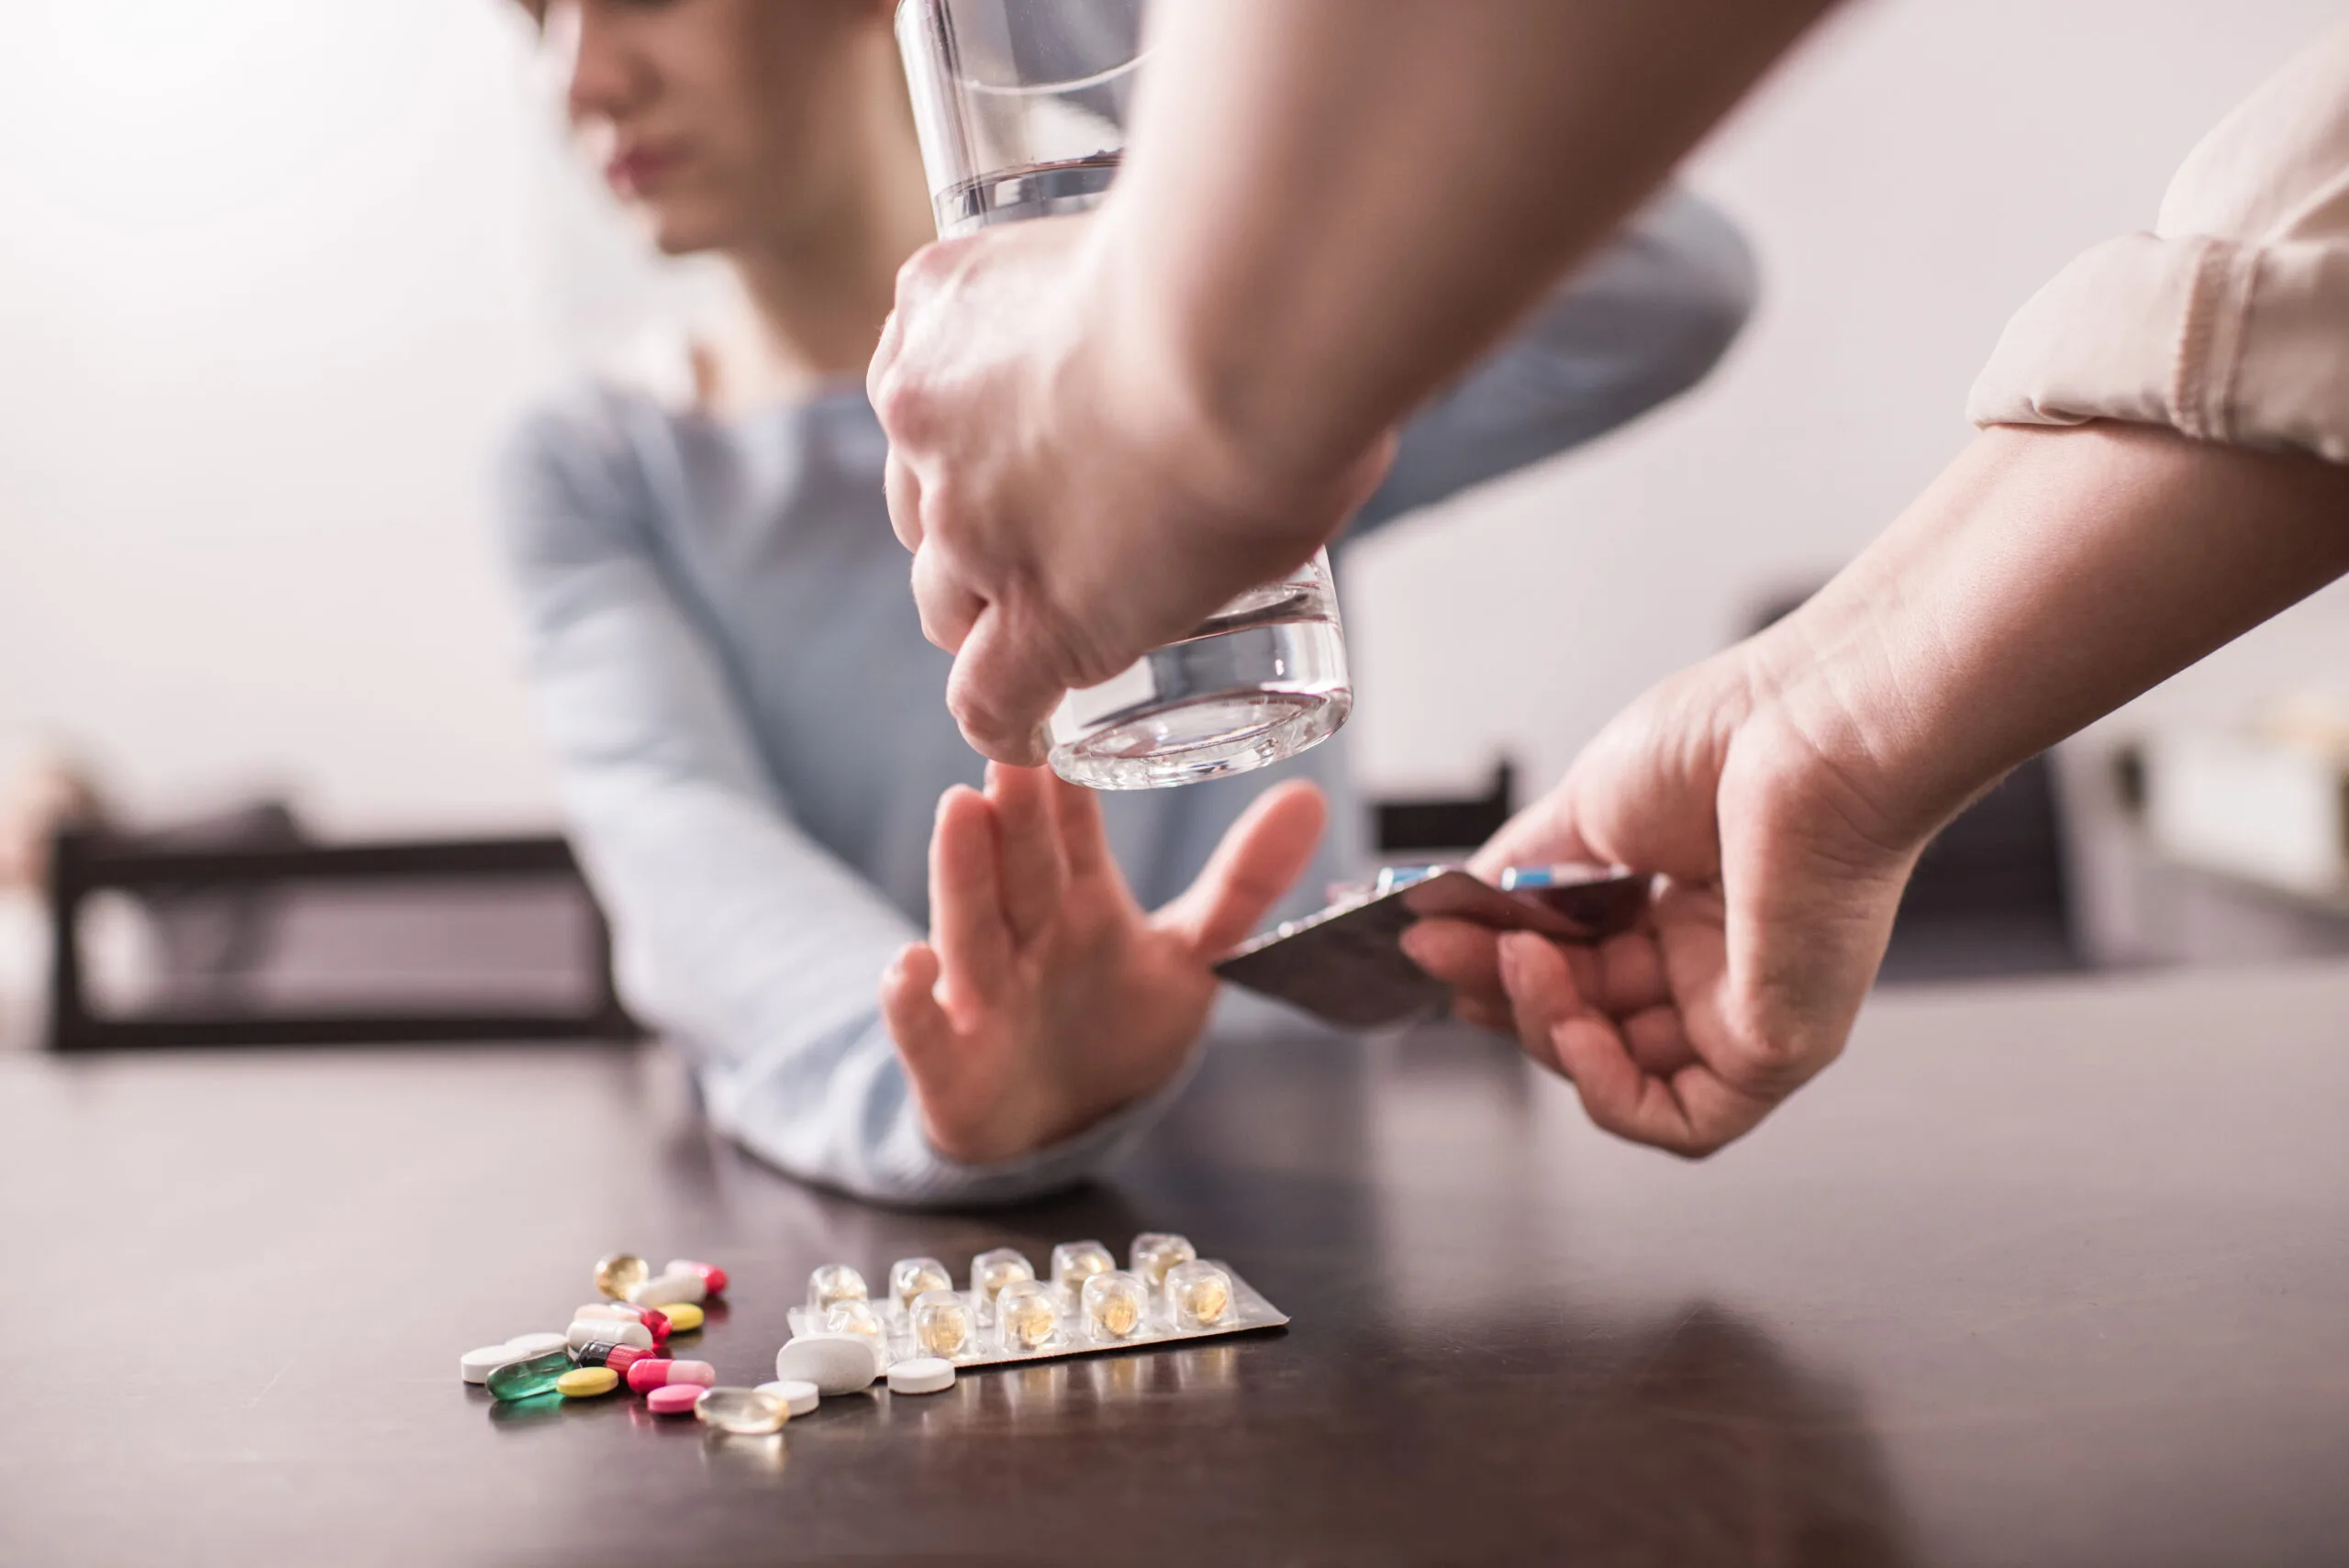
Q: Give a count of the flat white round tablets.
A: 4